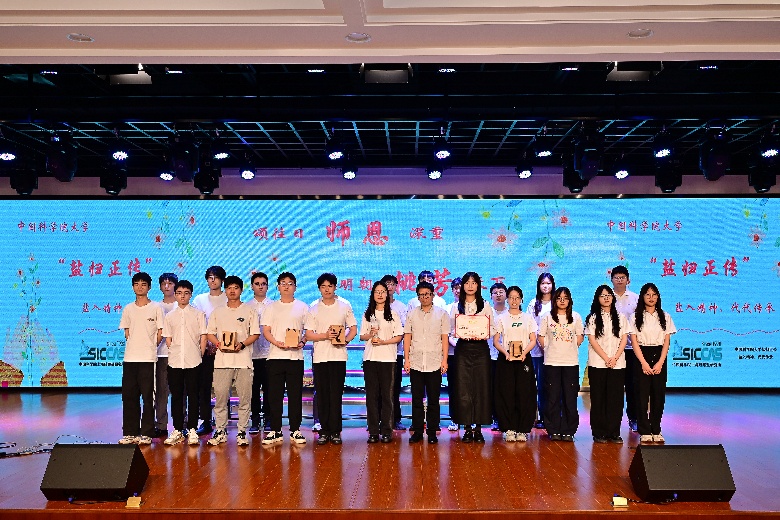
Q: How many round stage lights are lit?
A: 14